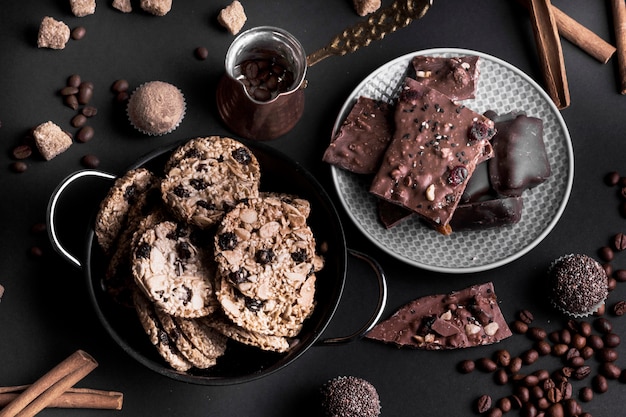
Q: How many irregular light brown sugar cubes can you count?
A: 7